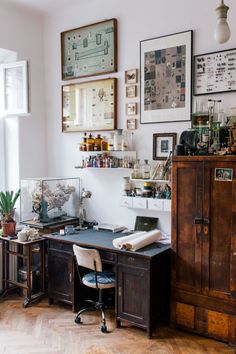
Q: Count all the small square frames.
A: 4